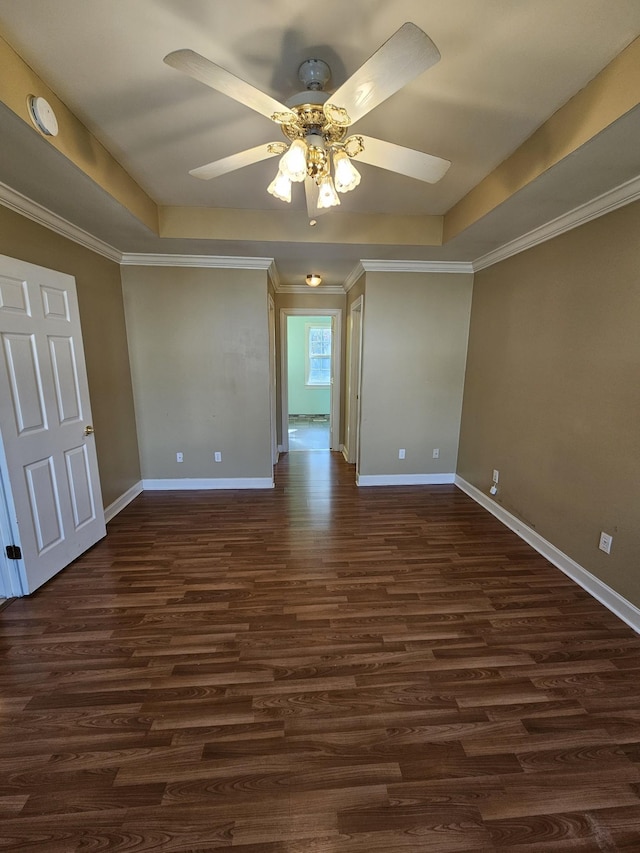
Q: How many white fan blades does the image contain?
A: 5